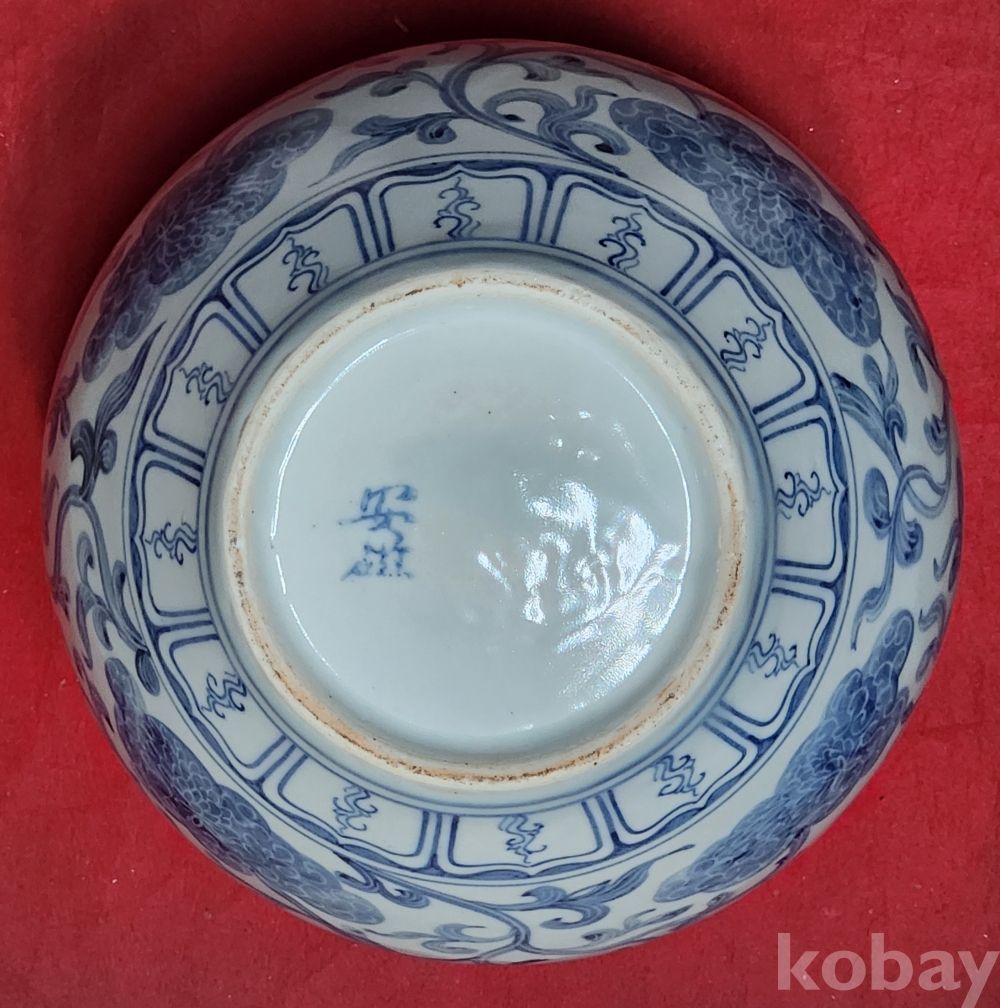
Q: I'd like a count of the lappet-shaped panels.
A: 12